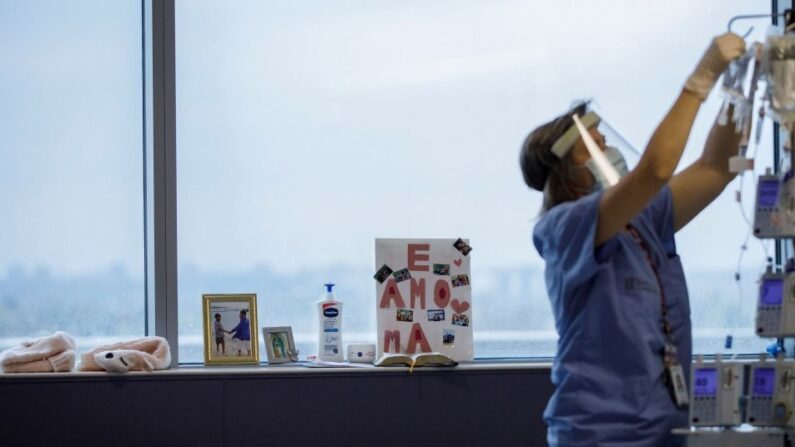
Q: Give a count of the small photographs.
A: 9